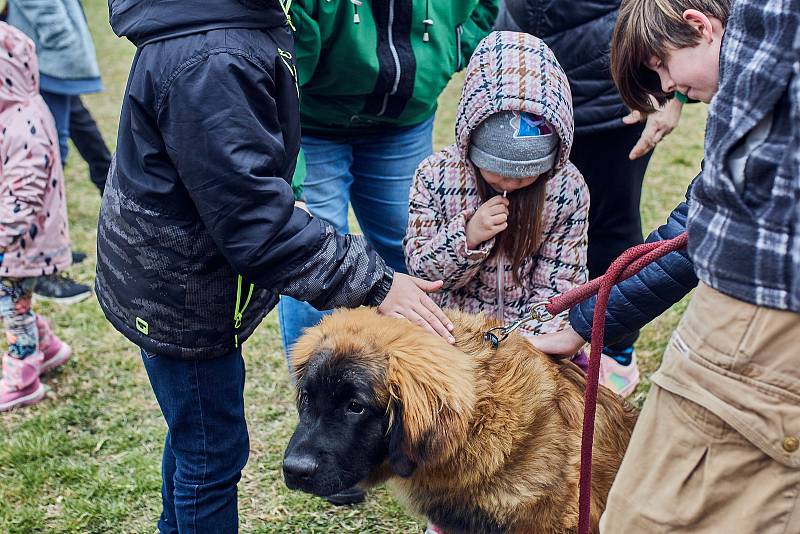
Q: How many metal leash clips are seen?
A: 1